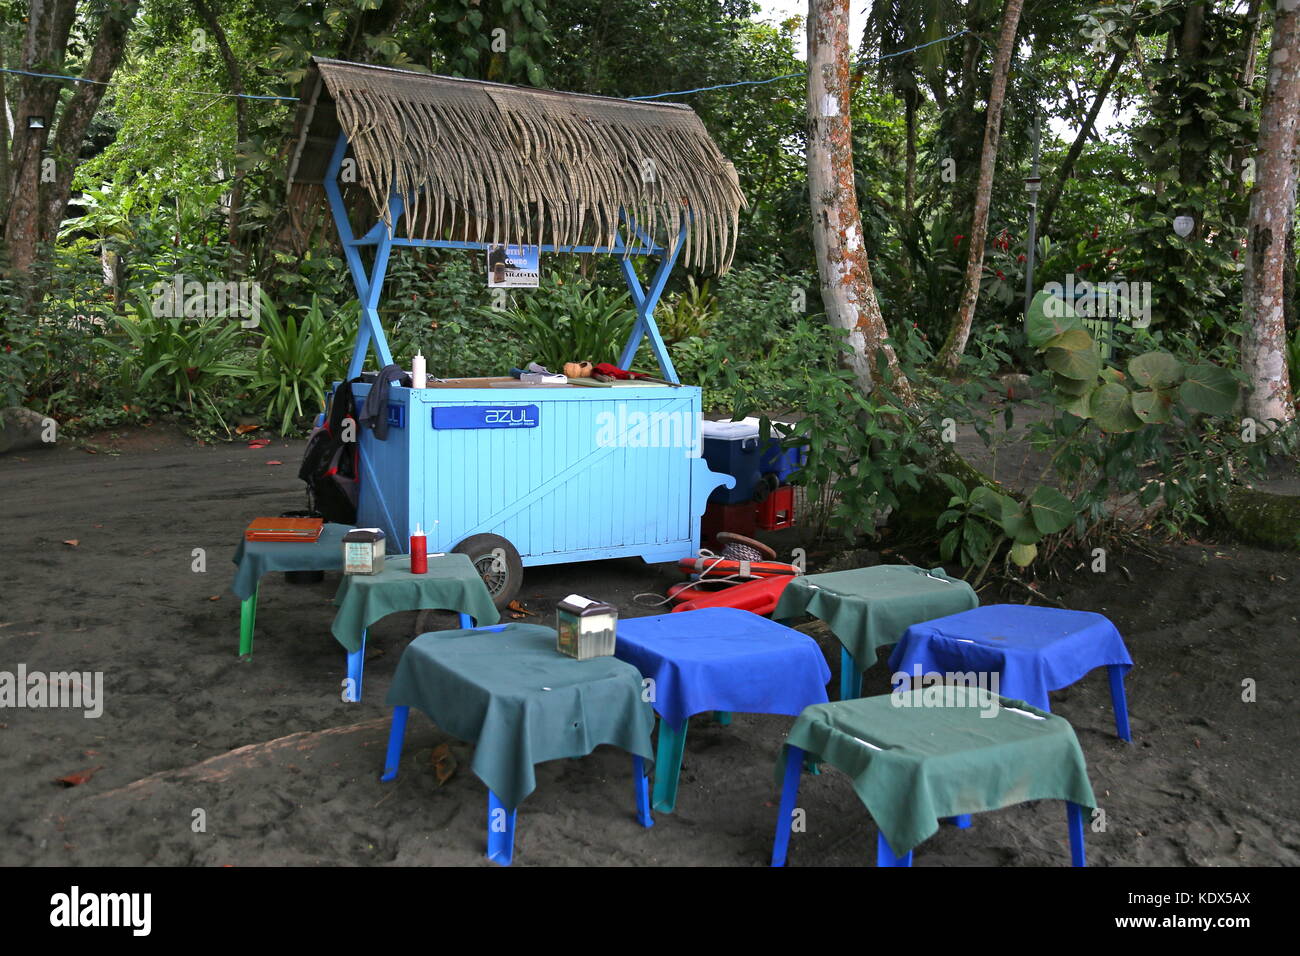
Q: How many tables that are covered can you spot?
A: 7